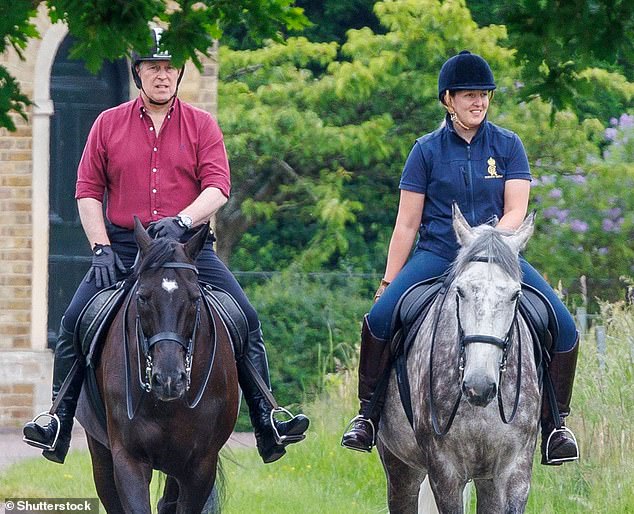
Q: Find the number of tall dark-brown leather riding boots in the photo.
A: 2